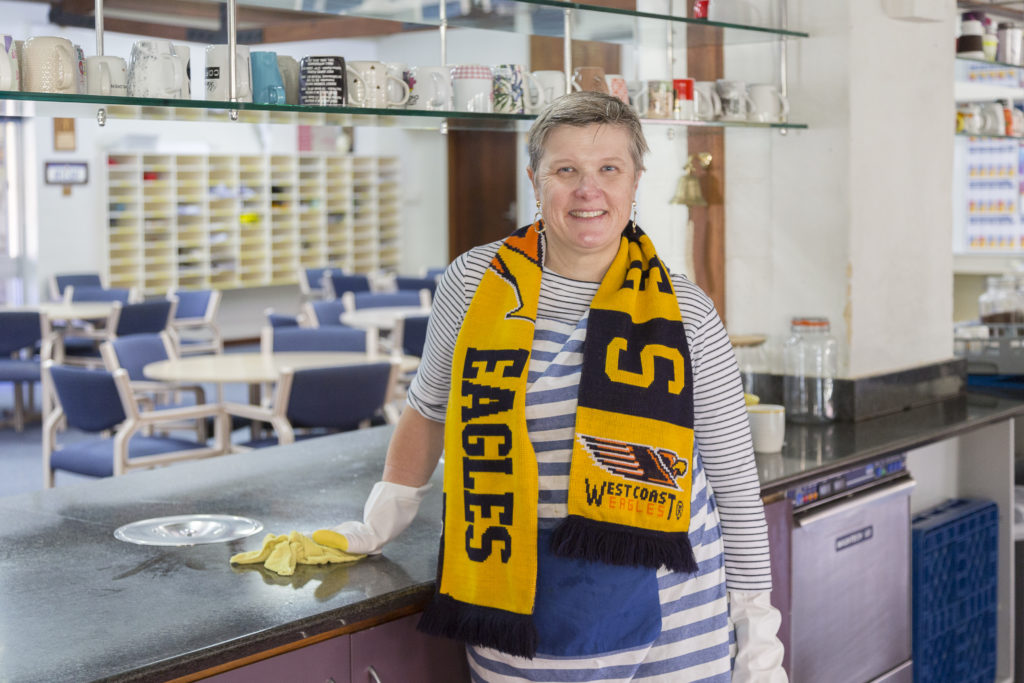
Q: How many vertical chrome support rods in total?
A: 6